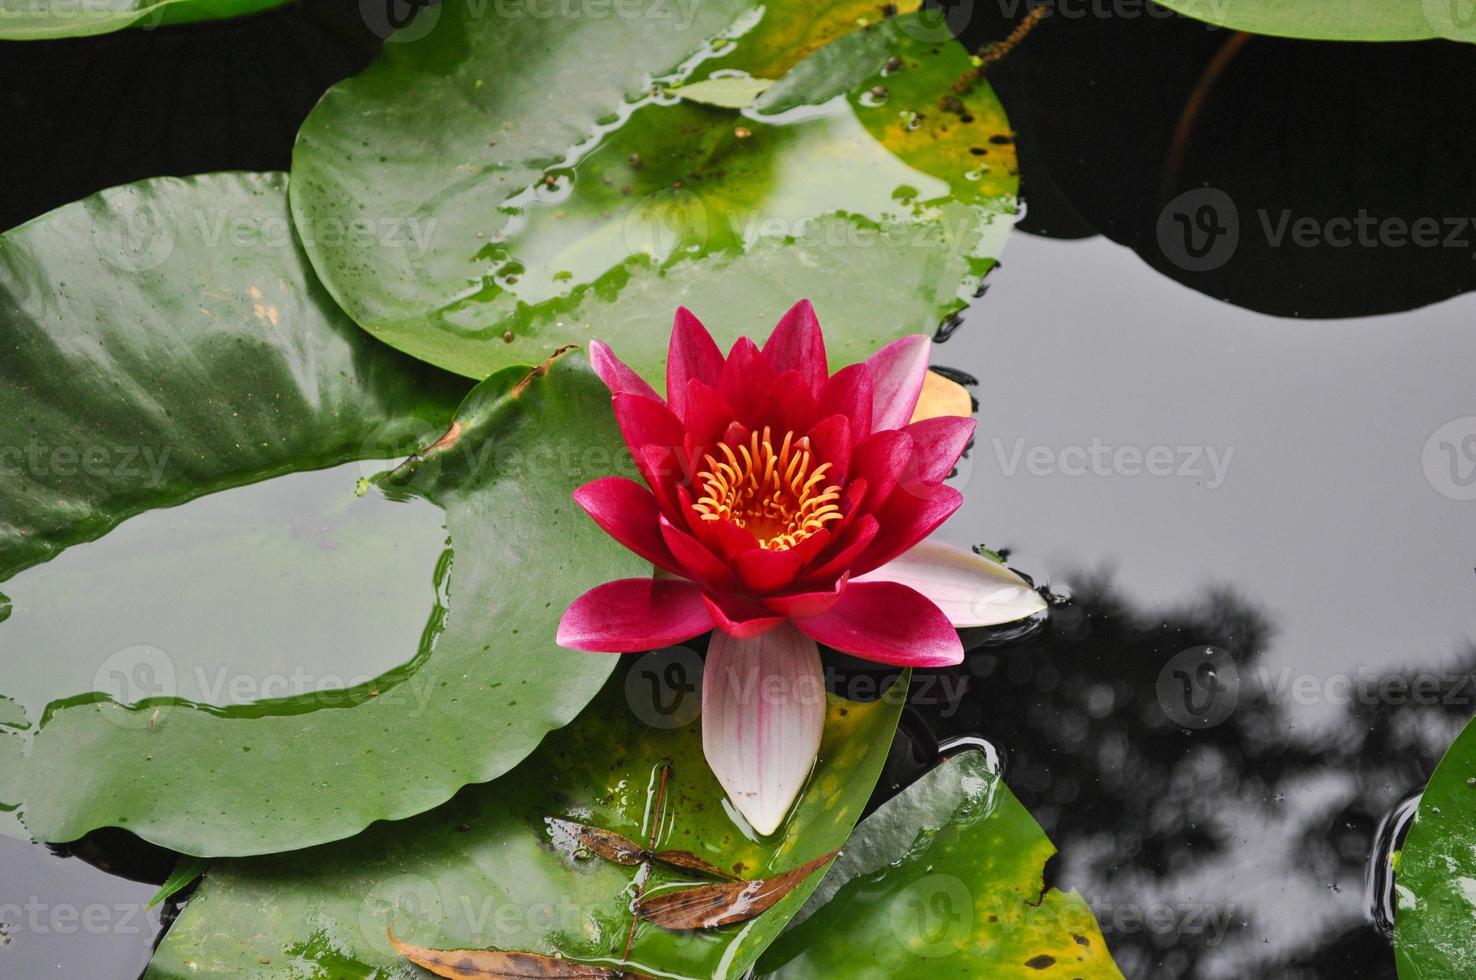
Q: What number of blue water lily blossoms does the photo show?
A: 0